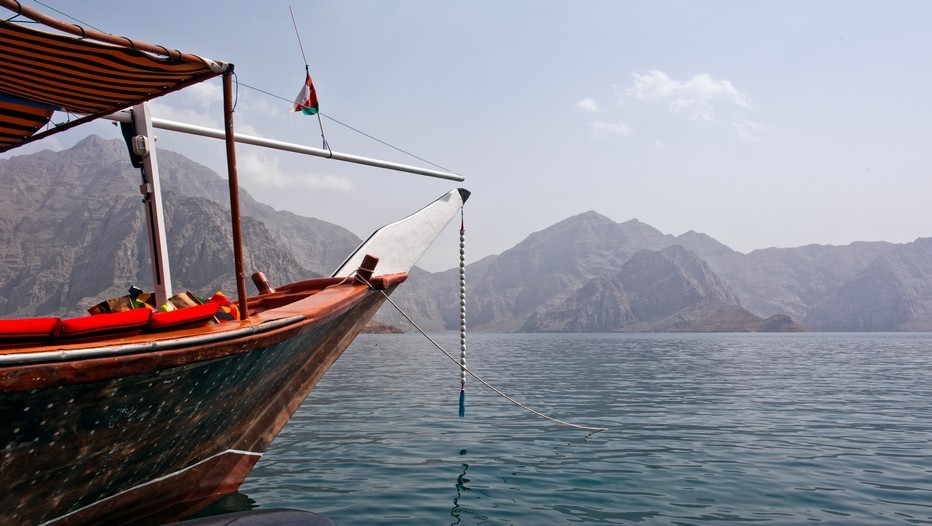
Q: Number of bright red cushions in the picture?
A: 3